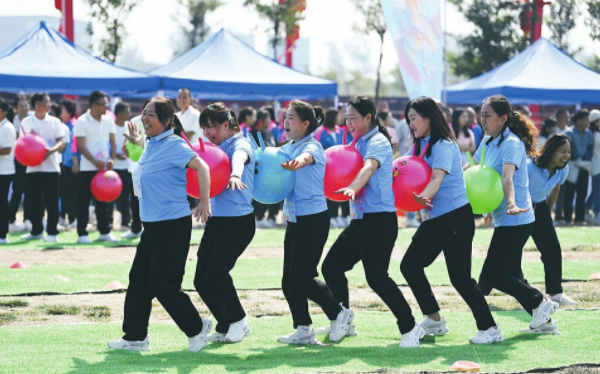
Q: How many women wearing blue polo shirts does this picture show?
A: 7